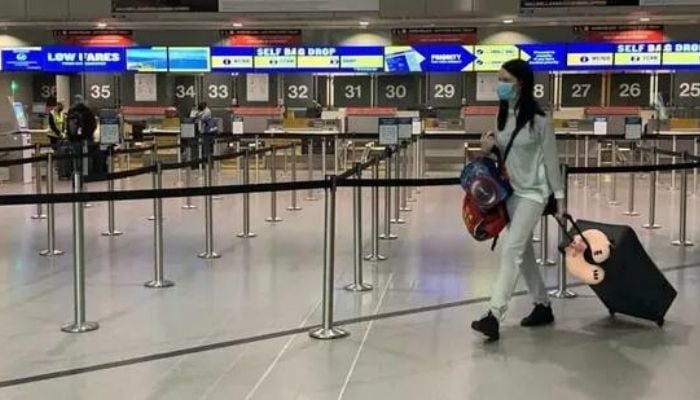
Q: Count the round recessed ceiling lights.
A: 5